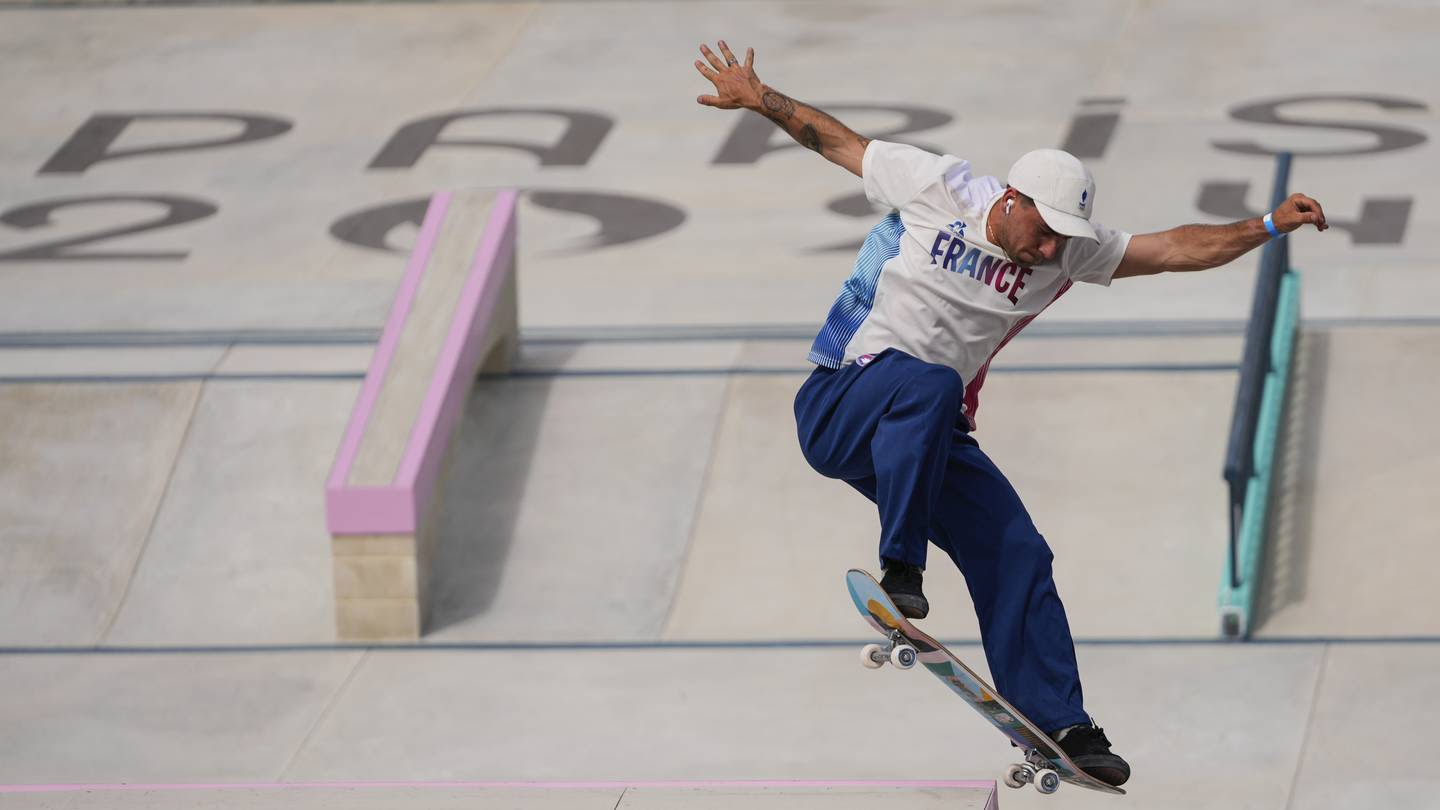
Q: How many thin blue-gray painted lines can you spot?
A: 3